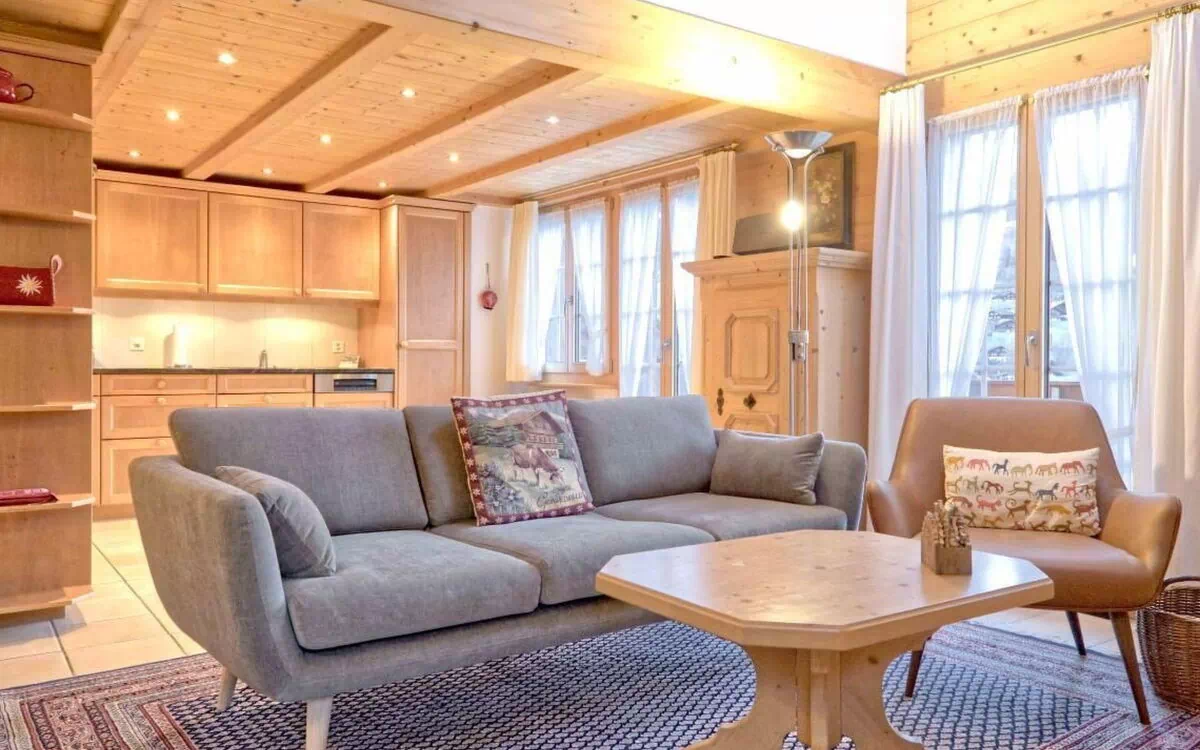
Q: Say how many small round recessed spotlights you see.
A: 9